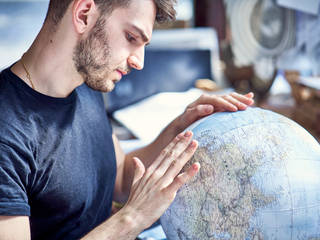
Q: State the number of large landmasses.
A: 1